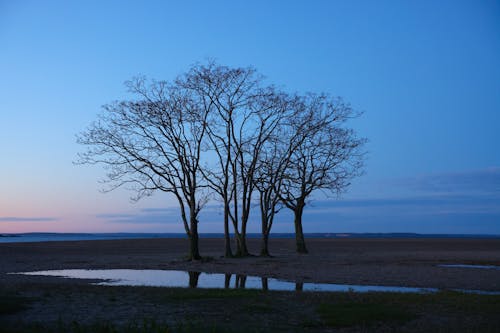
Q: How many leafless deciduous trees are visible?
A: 5